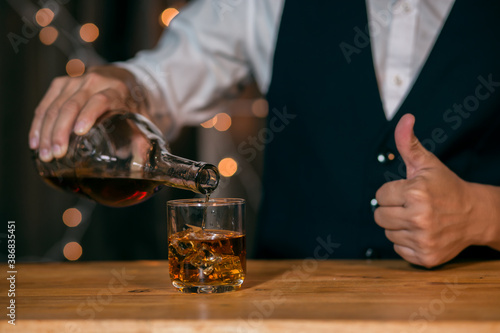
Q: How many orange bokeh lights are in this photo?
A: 11